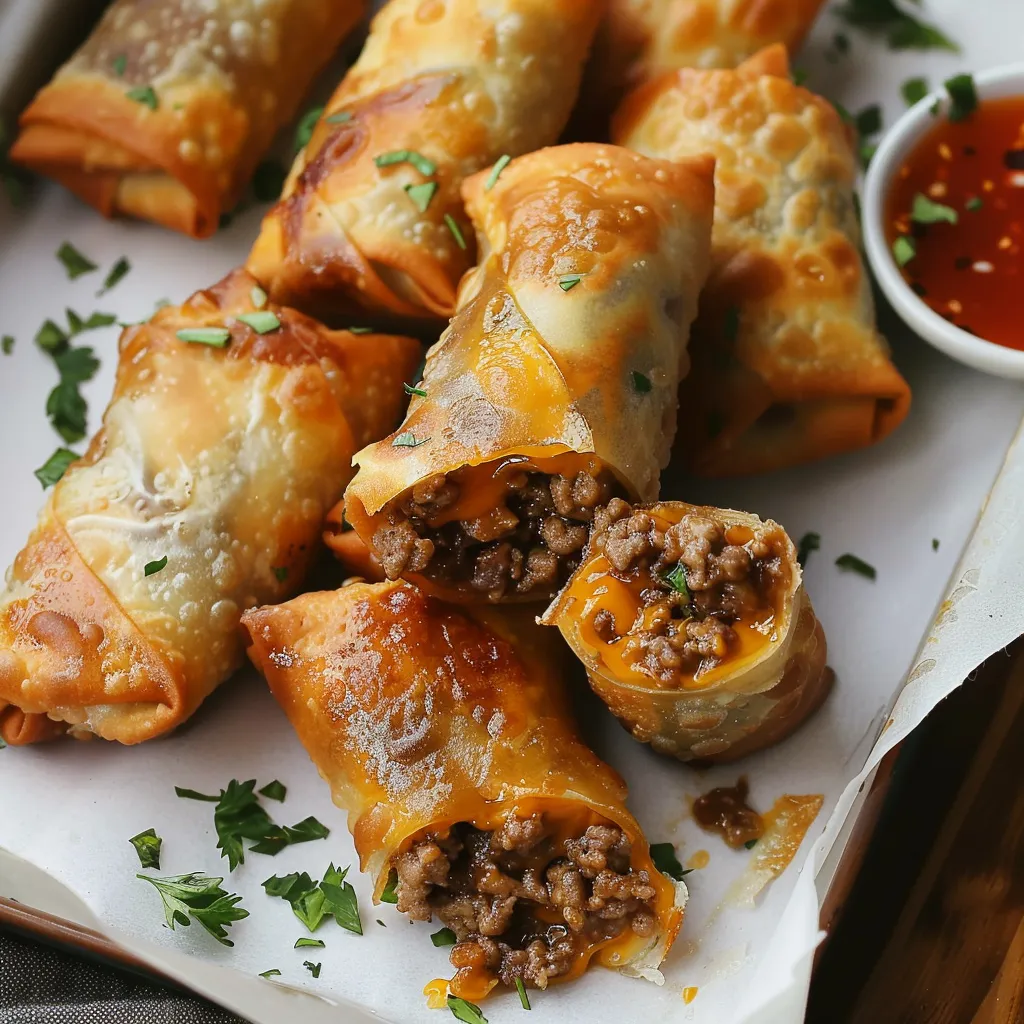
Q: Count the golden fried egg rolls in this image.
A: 8